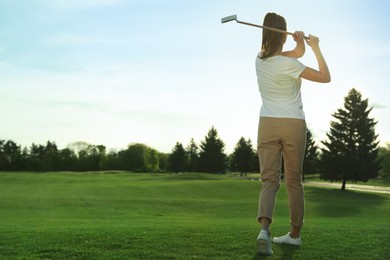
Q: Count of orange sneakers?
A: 0